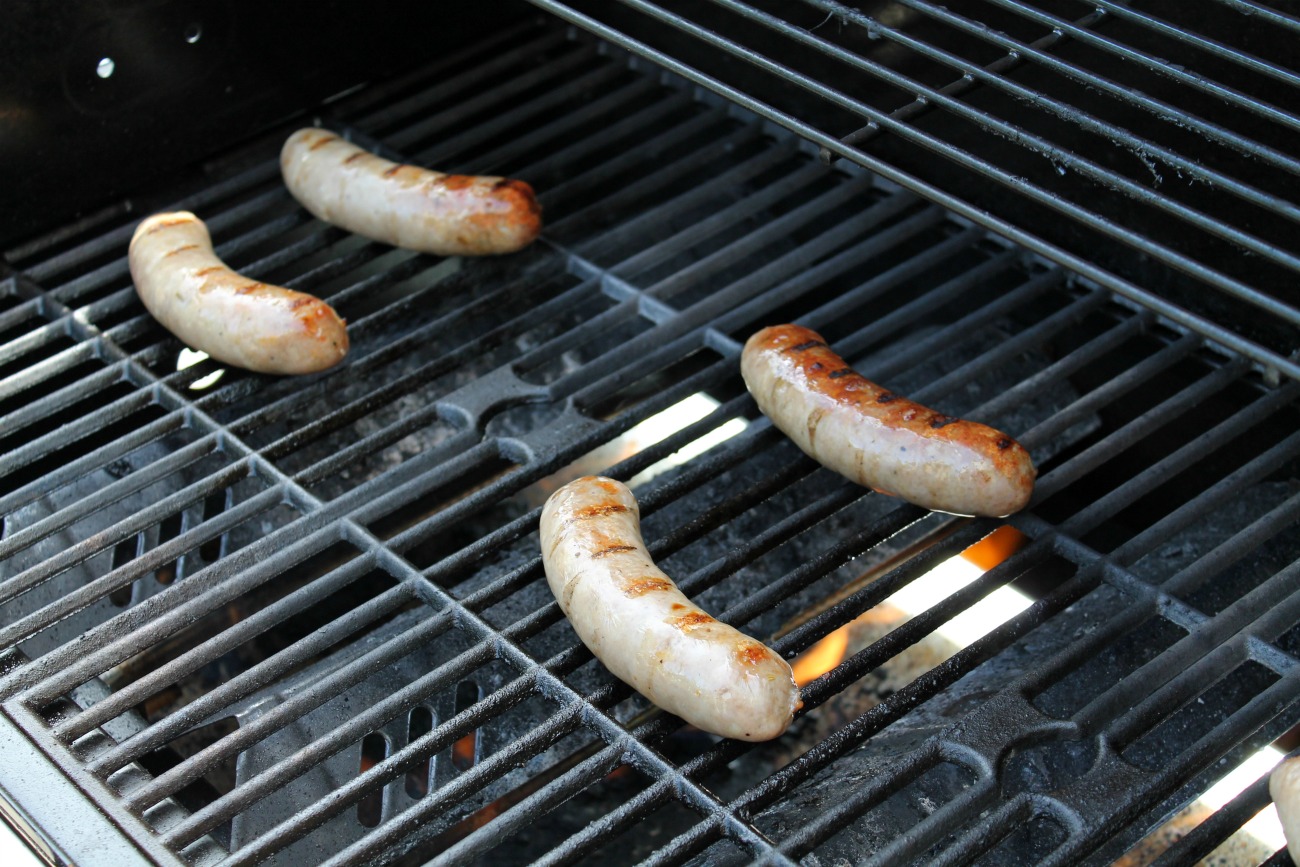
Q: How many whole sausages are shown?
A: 4